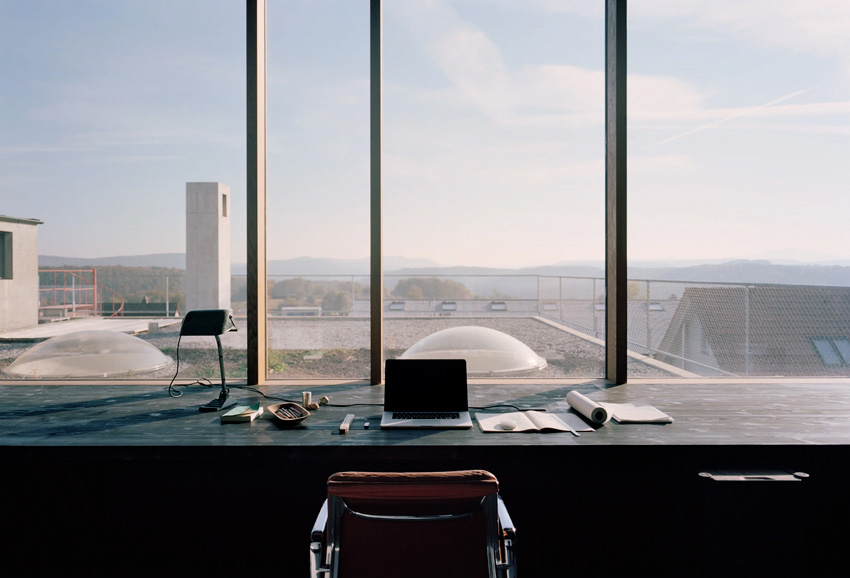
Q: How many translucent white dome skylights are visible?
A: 2